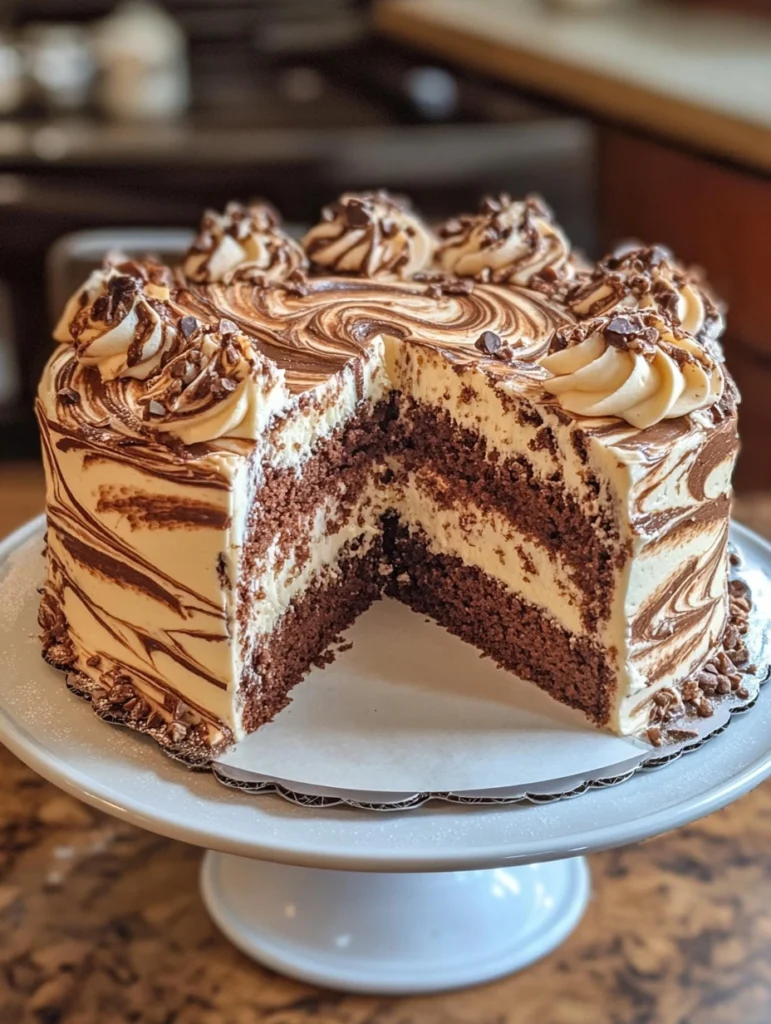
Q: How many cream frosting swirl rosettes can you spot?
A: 8